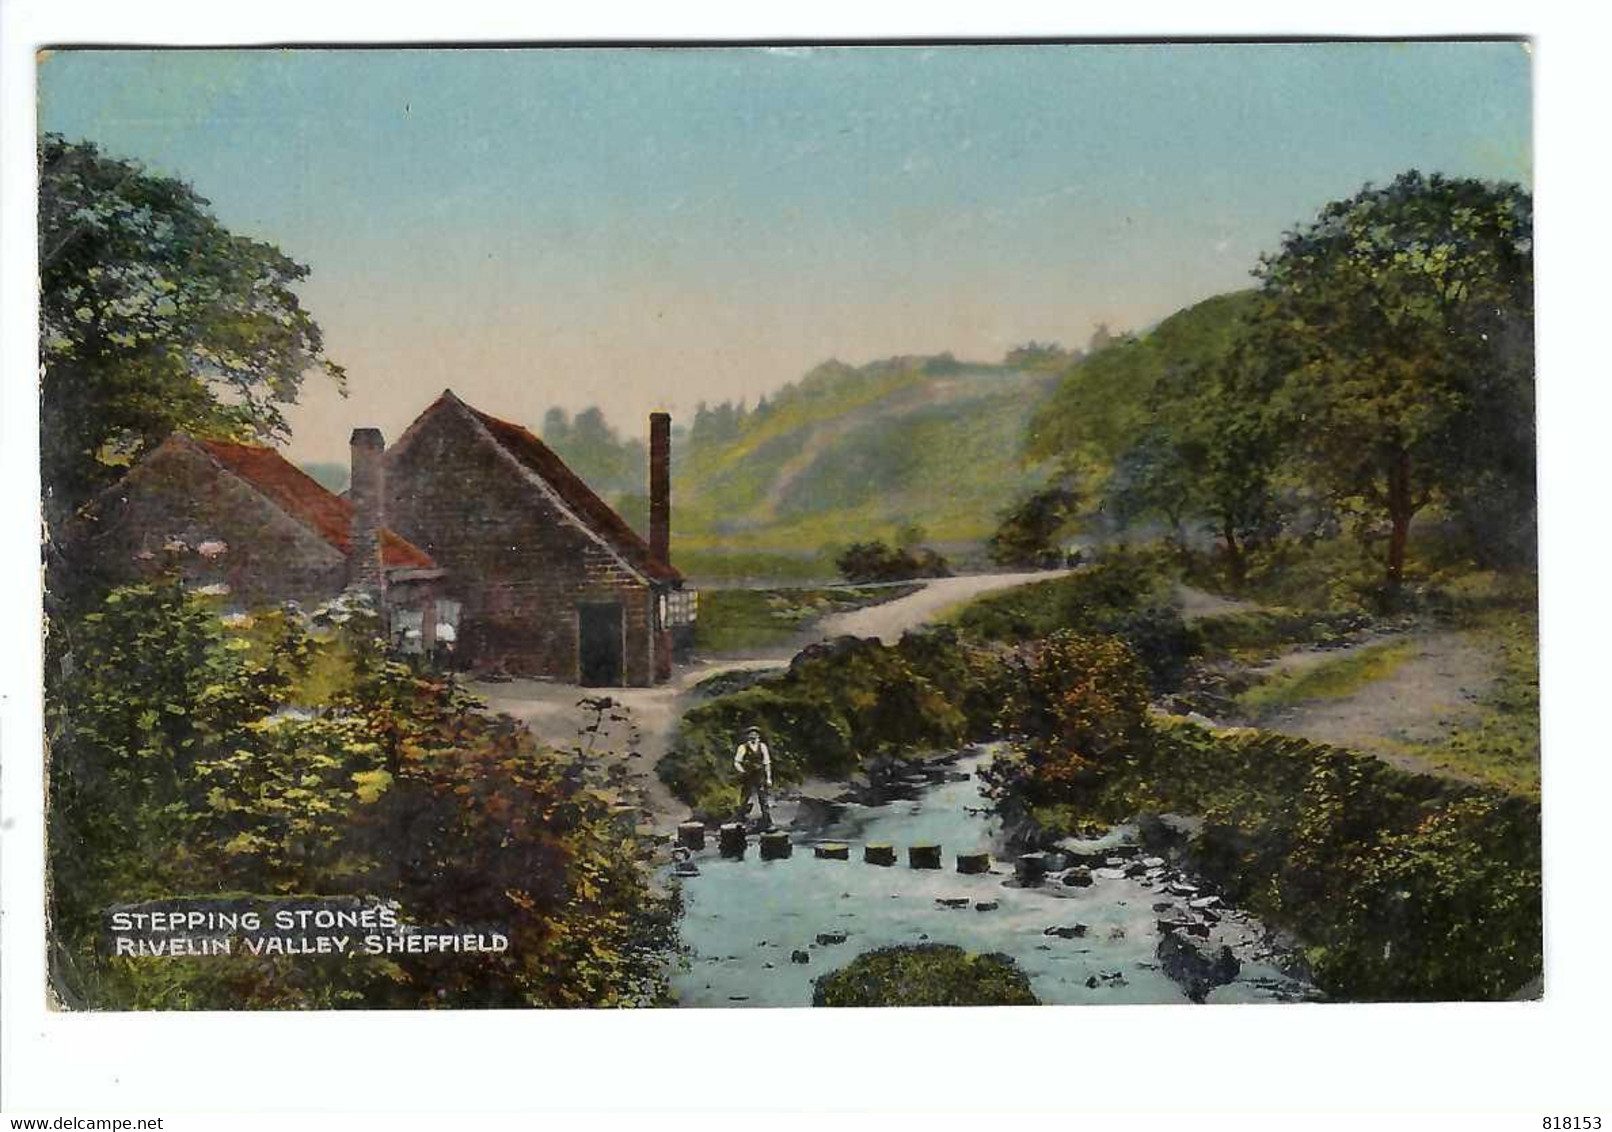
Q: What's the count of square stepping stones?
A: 8